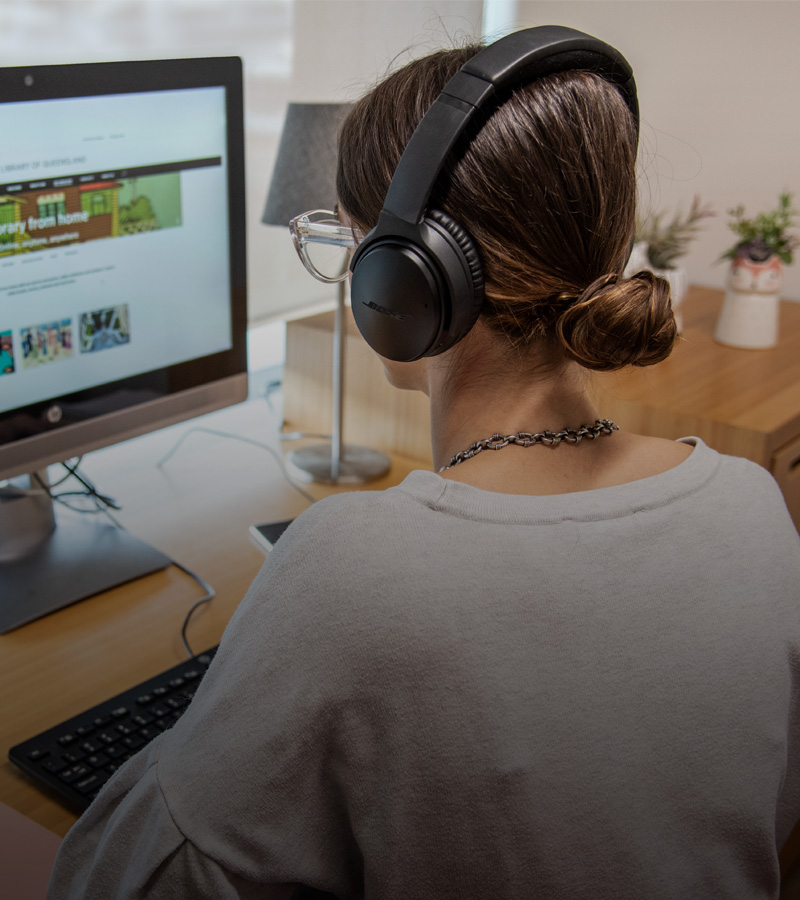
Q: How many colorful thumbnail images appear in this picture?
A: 3